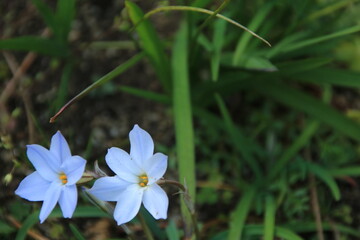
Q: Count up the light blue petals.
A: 12